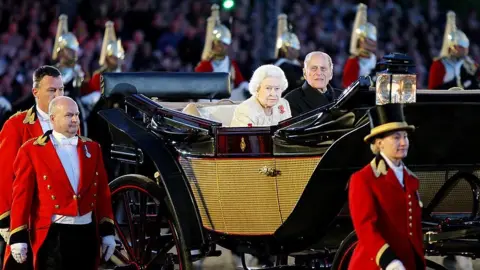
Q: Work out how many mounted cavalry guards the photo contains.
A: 6